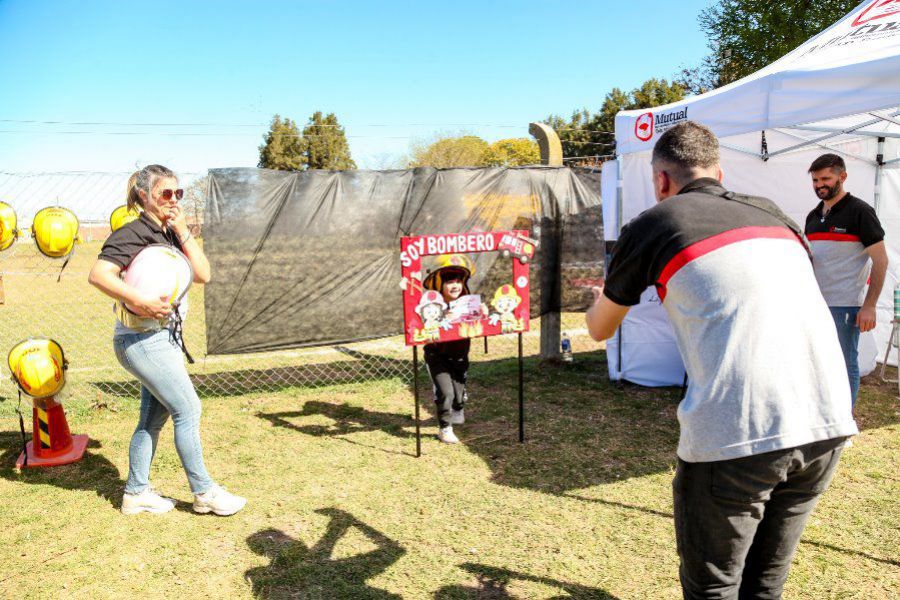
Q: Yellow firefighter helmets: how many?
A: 5